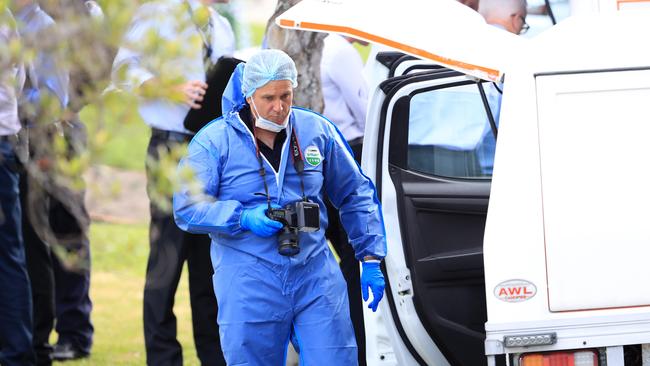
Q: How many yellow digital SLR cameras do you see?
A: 0